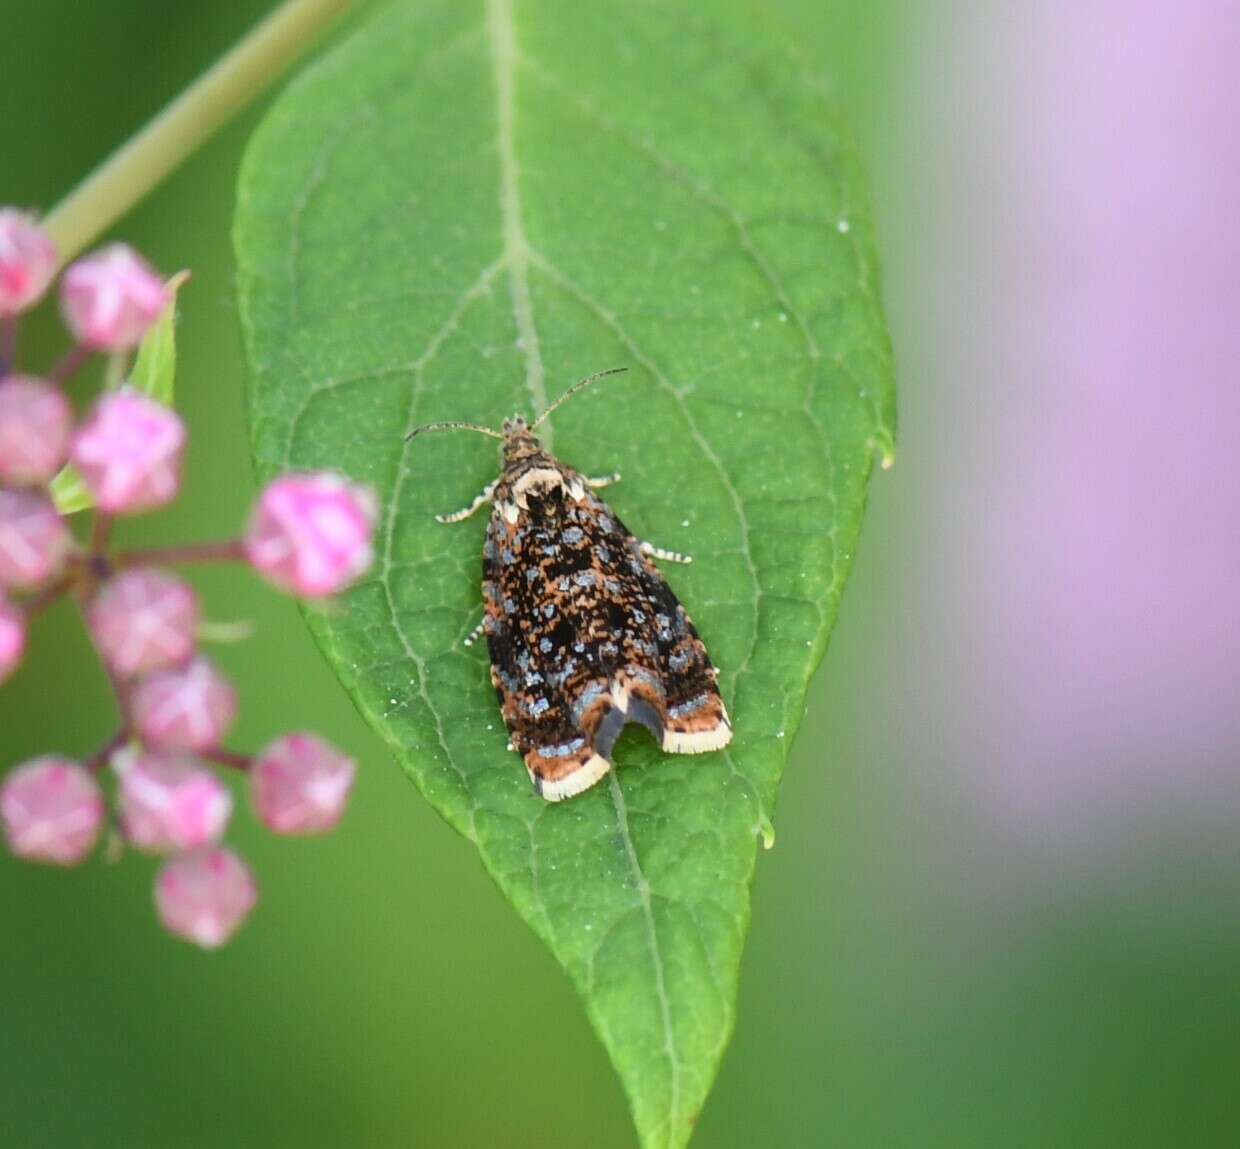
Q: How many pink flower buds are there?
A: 13